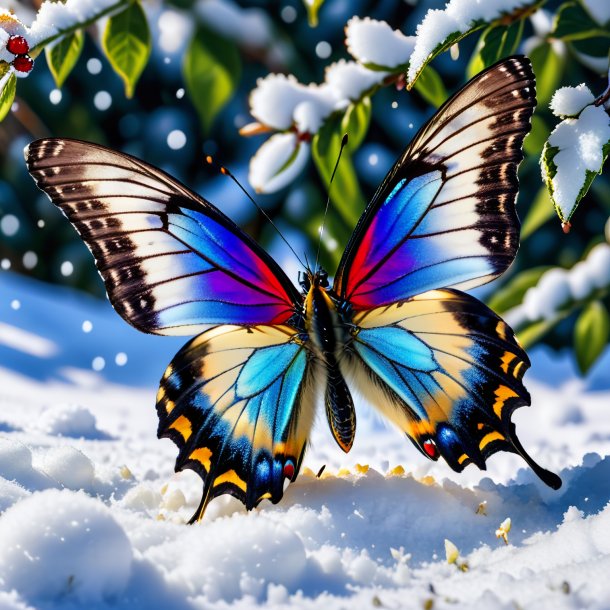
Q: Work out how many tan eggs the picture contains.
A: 0